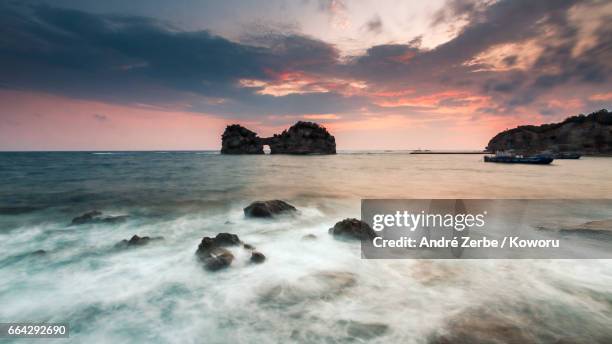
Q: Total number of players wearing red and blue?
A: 0